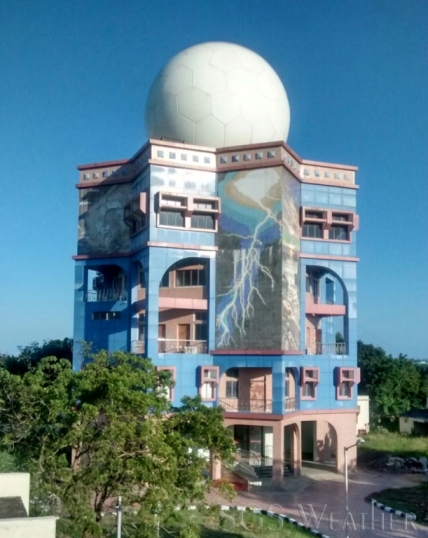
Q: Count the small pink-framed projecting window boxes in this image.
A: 4